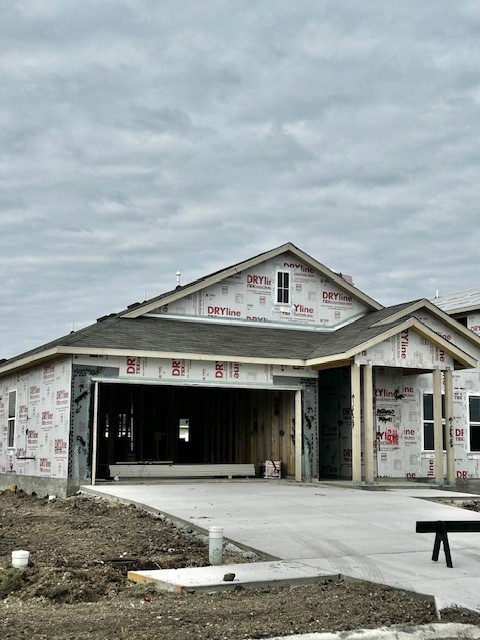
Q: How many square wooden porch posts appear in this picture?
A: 4